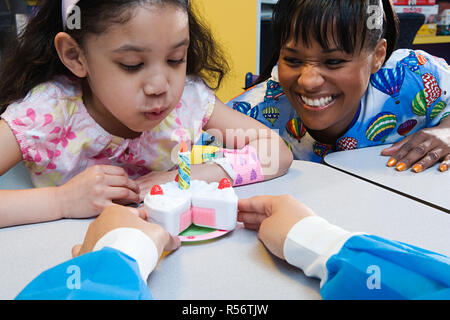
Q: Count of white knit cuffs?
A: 2